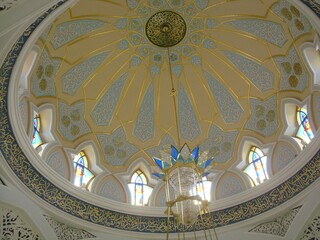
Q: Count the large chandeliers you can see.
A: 1